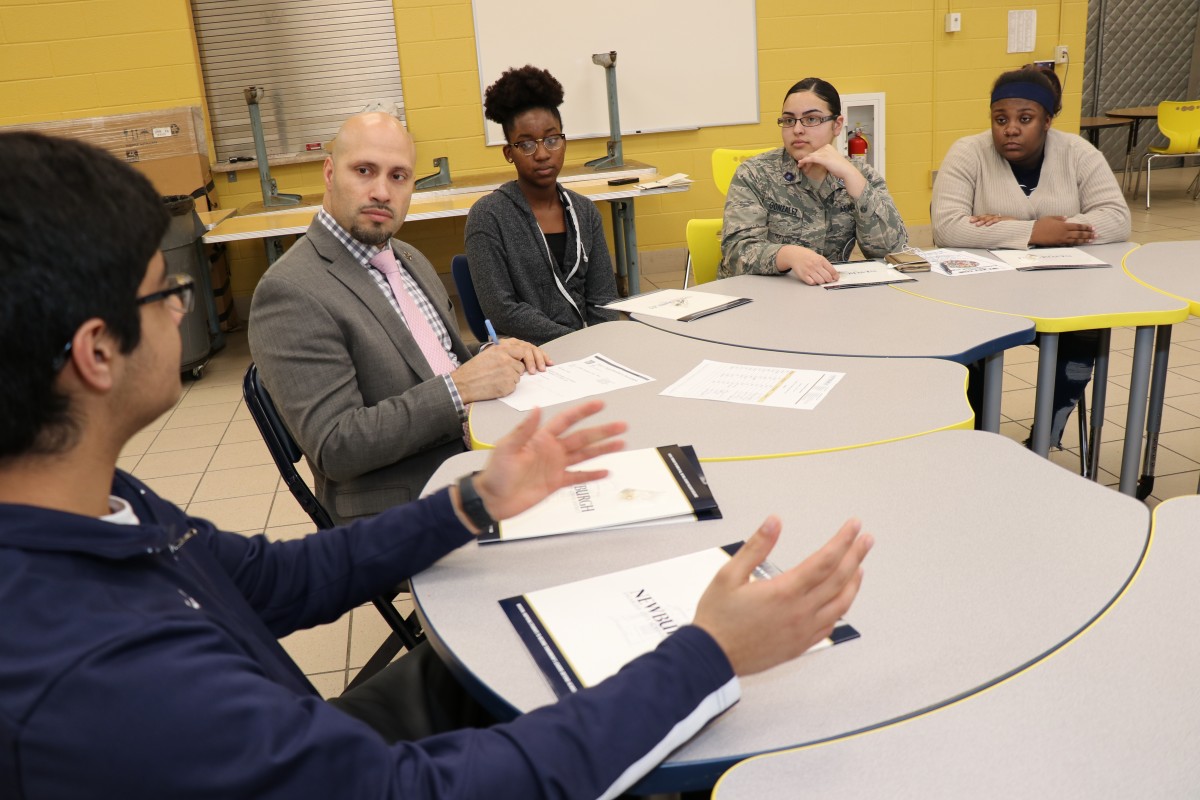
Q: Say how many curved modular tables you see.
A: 6